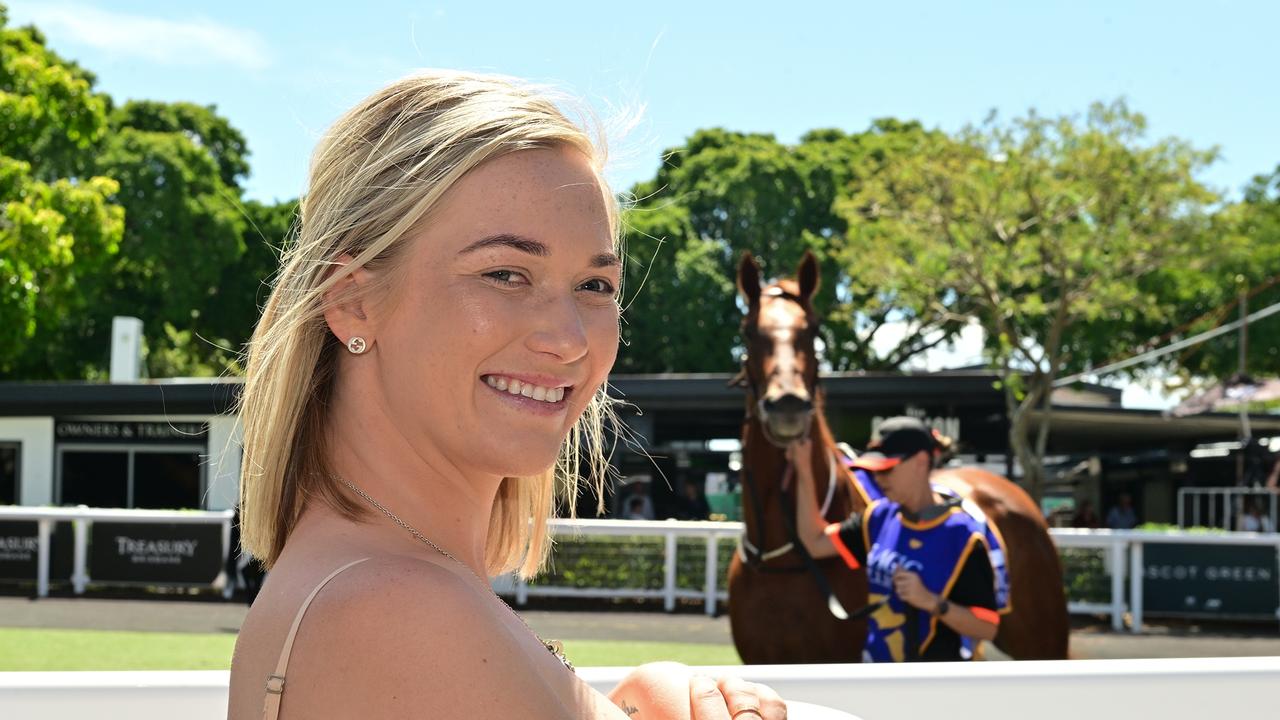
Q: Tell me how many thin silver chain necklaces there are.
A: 1